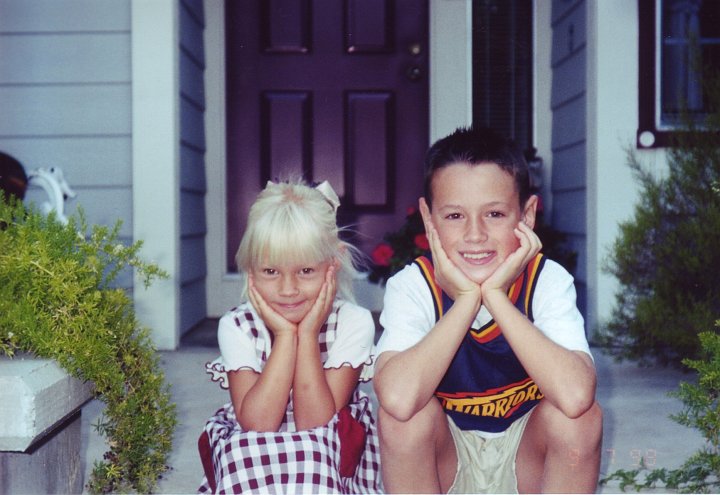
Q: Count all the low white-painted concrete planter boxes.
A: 1